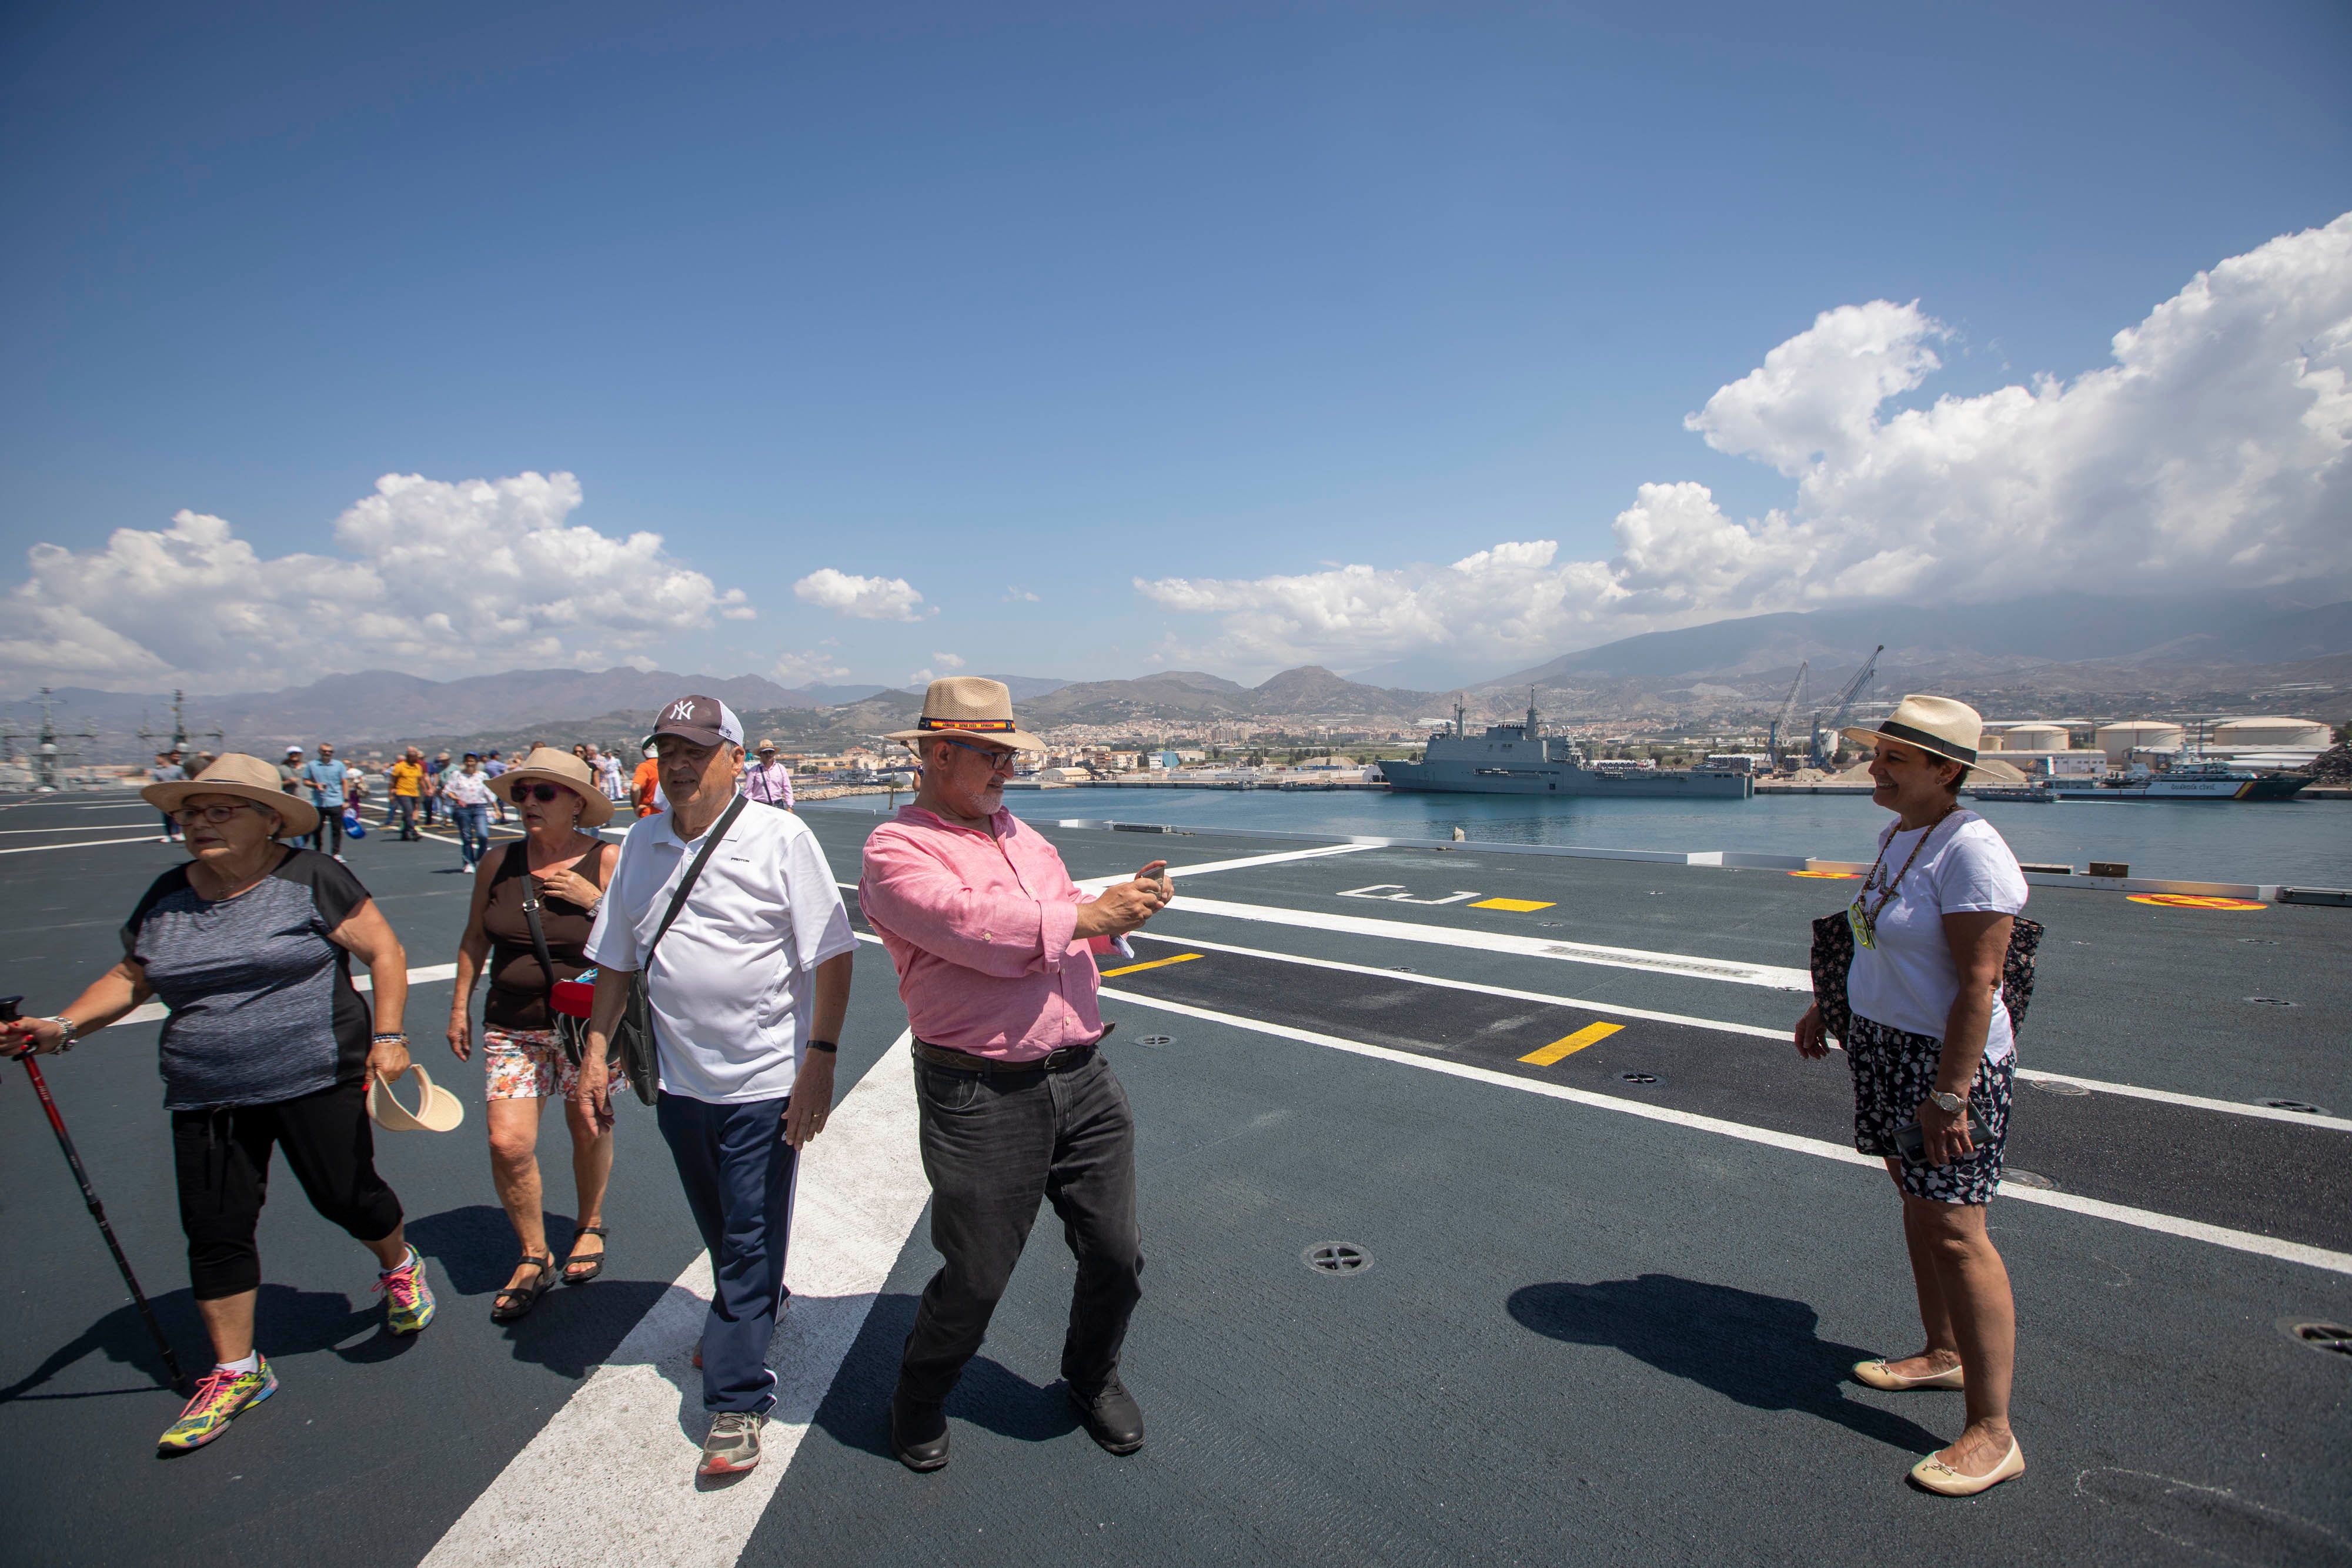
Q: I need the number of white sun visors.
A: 1